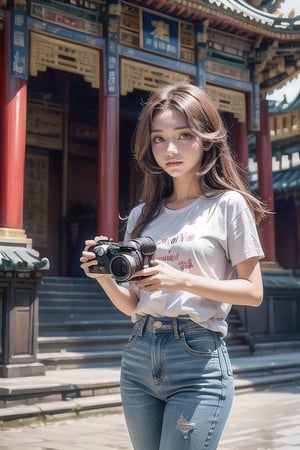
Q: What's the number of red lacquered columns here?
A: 4